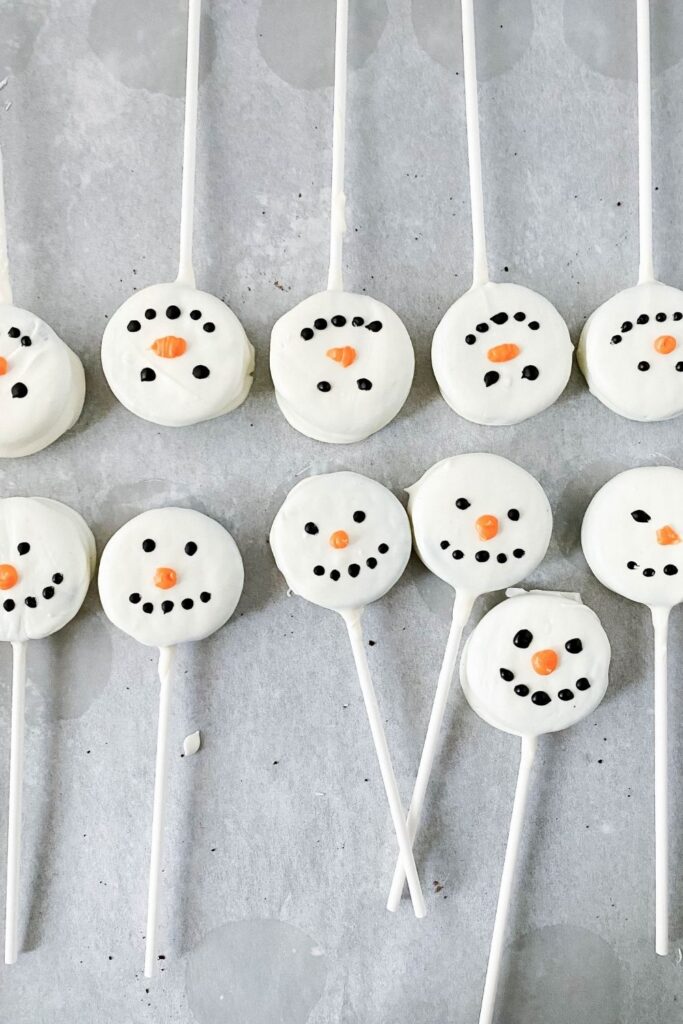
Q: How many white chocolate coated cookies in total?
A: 11